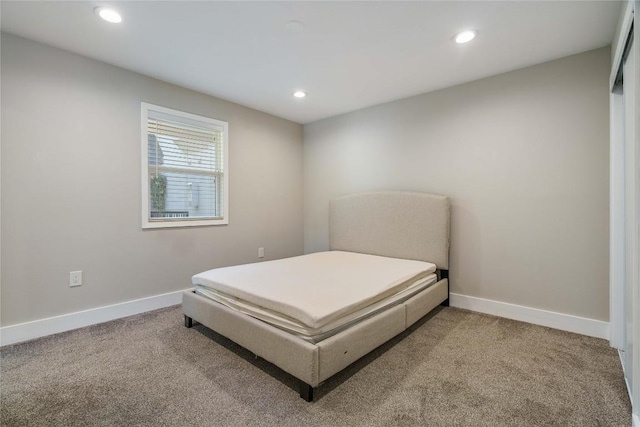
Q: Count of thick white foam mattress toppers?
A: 1